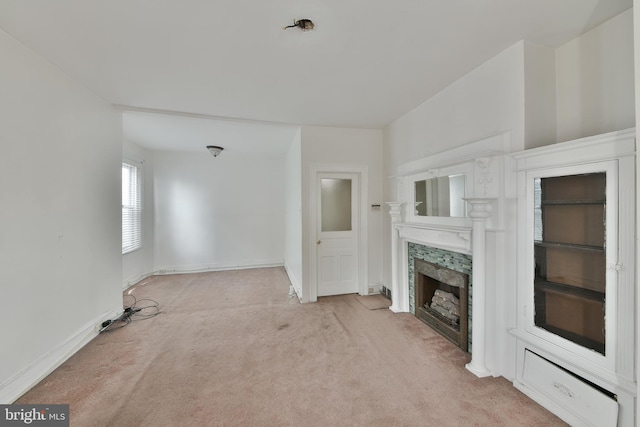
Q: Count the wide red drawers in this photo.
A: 0